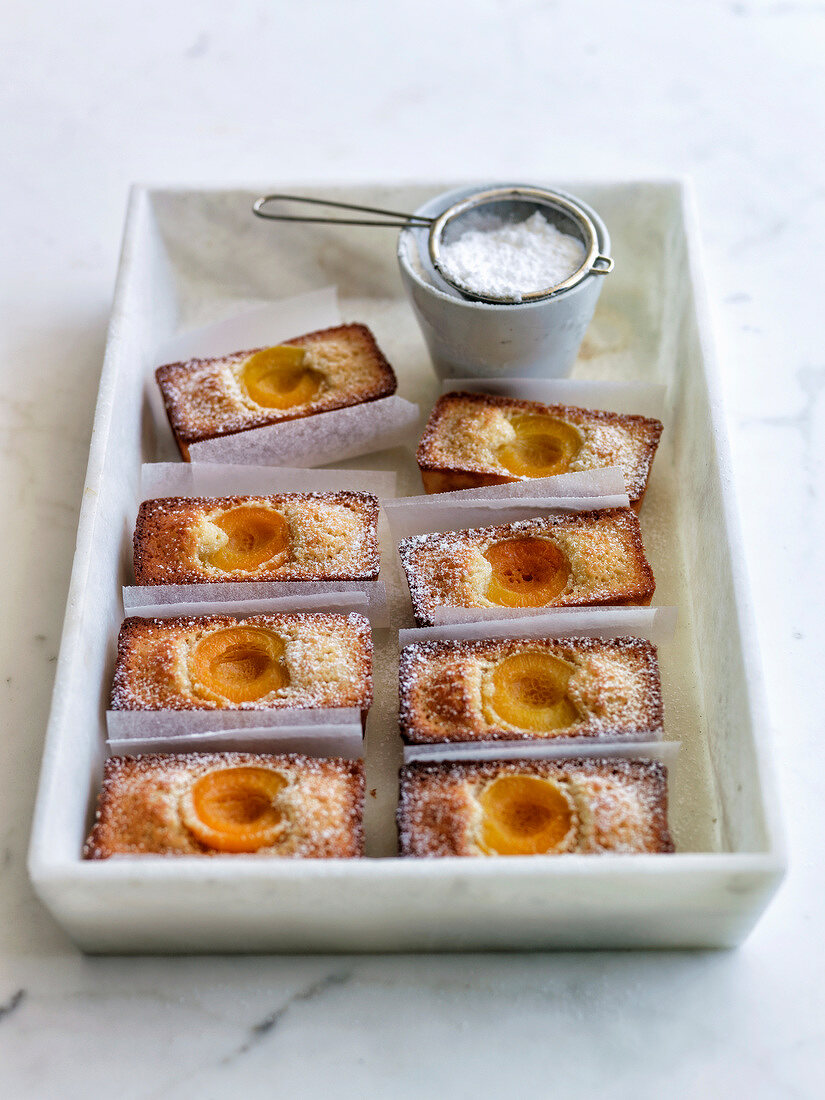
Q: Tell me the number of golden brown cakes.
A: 8